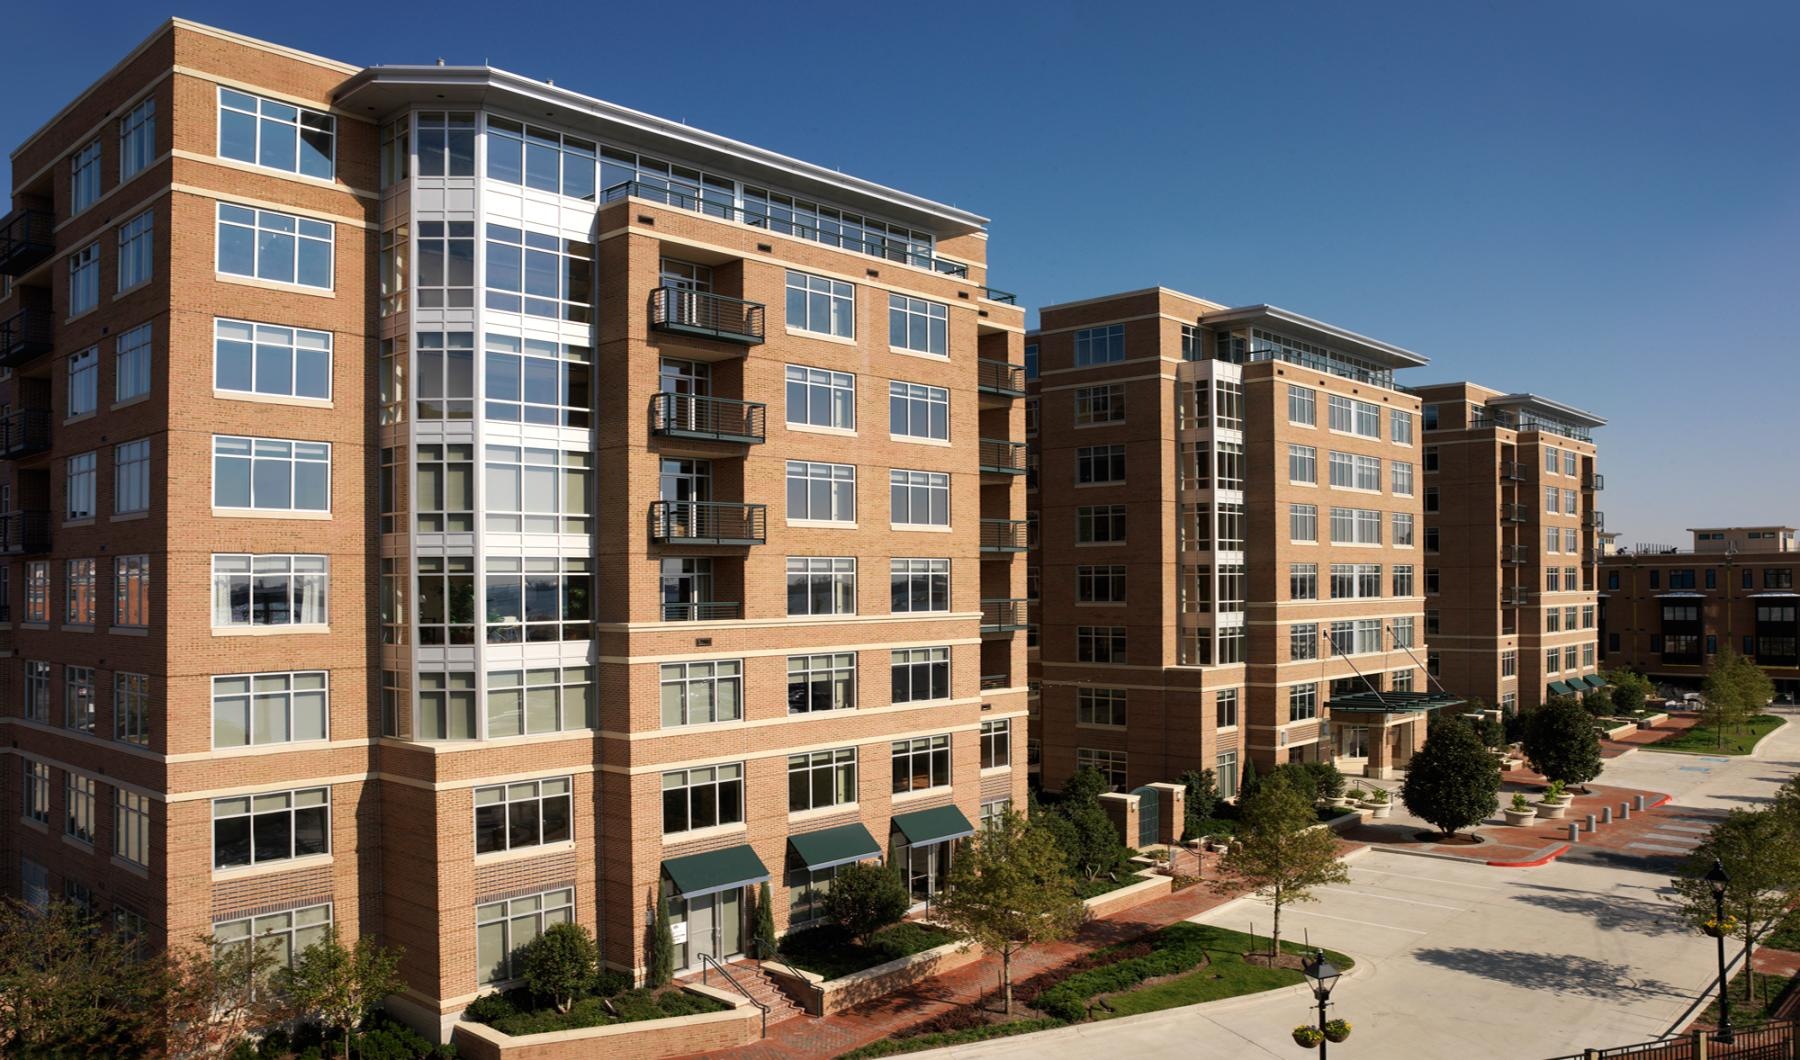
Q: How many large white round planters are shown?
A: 5